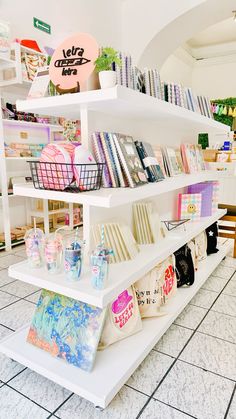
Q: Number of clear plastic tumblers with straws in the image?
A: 4